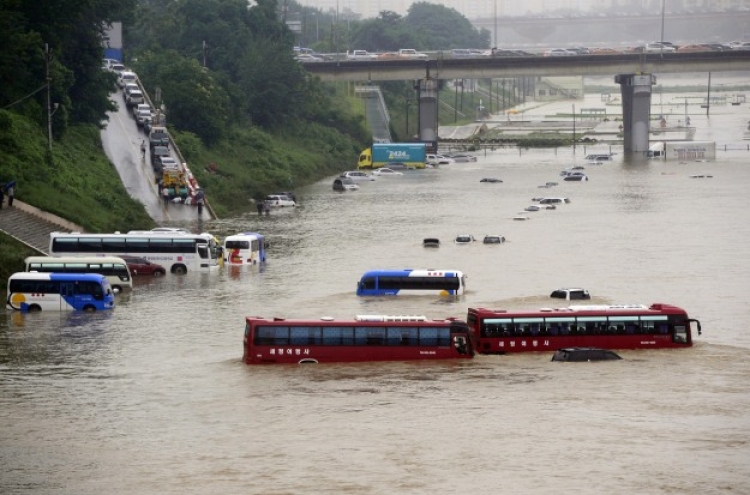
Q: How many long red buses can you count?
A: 2